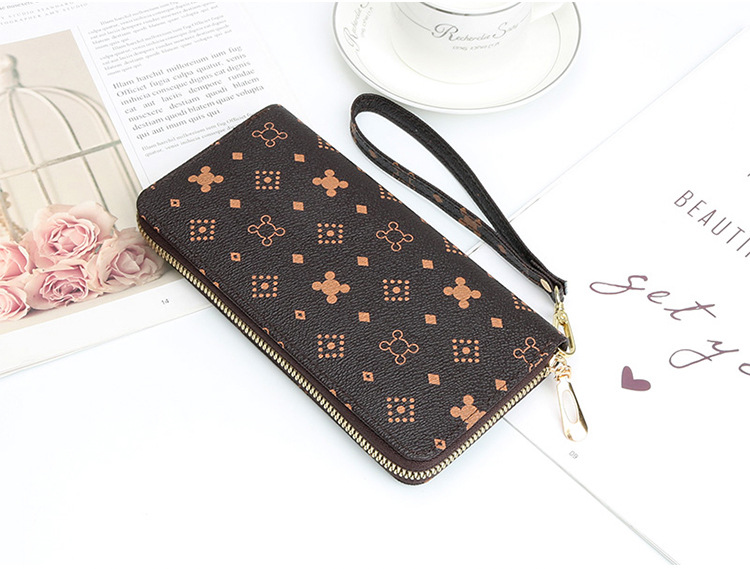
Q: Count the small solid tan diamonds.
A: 13